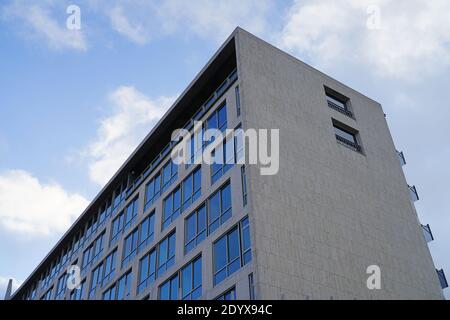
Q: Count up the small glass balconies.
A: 4